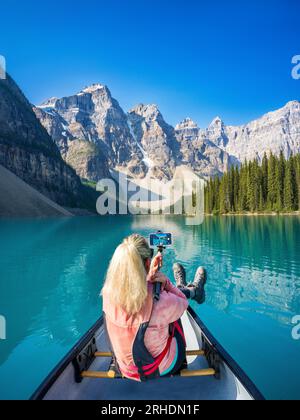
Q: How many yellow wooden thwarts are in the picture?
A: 2